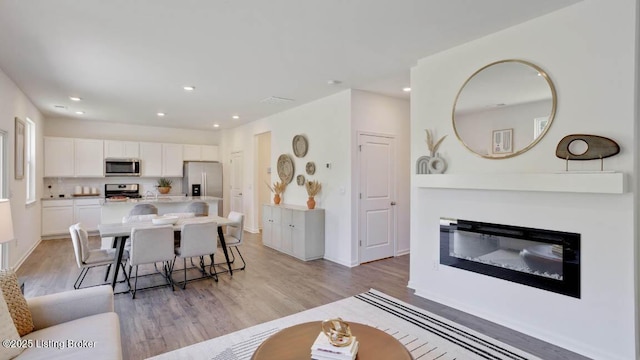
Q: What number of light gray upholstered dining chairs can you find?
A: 6